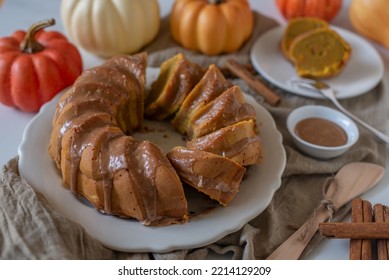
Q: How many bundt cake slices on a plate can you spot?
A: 2